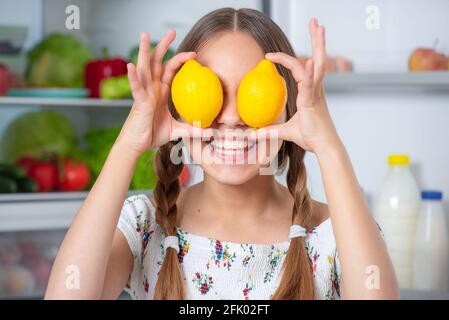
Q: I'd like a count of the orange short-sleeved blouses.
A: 0